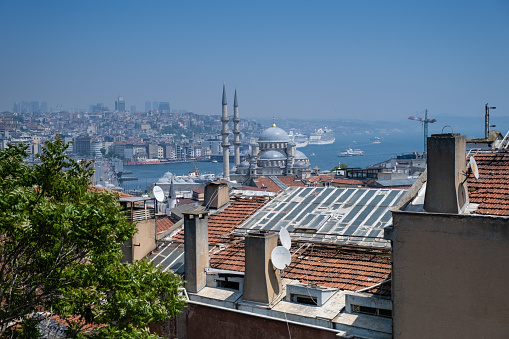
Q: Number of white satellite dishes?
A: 4